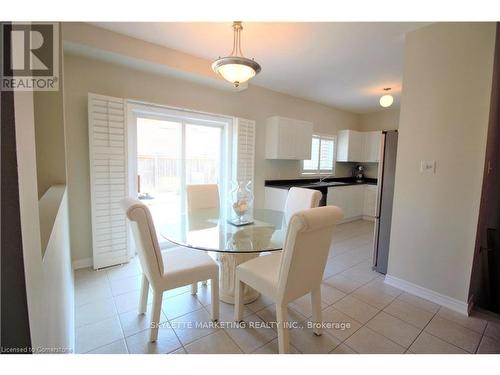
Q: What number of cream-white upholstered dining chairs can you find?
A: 4